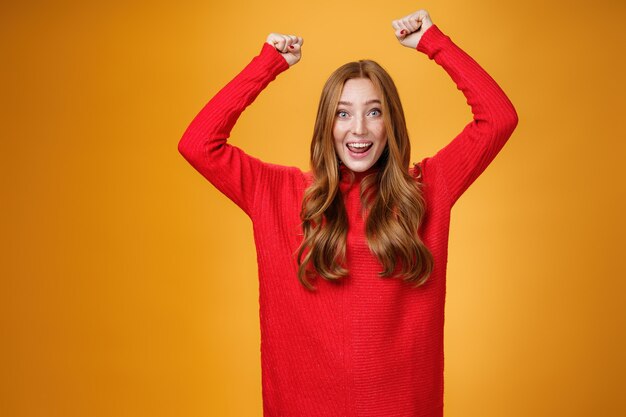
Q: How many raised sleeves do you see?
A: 2